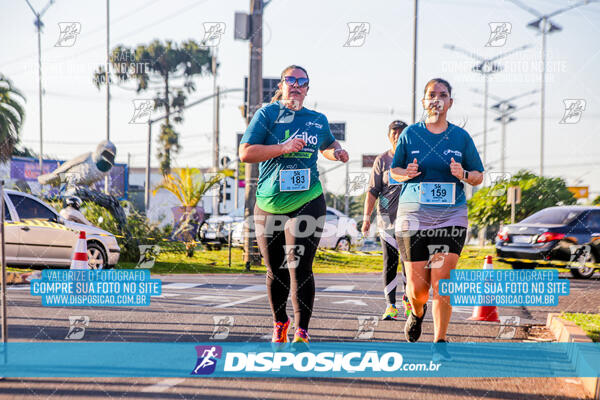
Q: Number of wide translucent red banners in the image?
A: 0